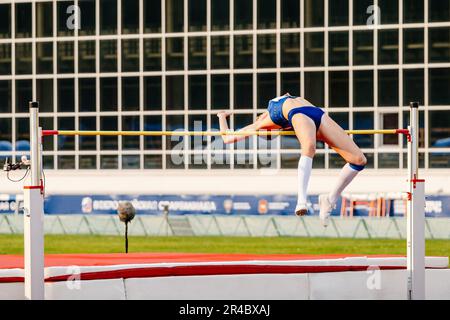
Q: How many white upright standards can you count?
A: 2